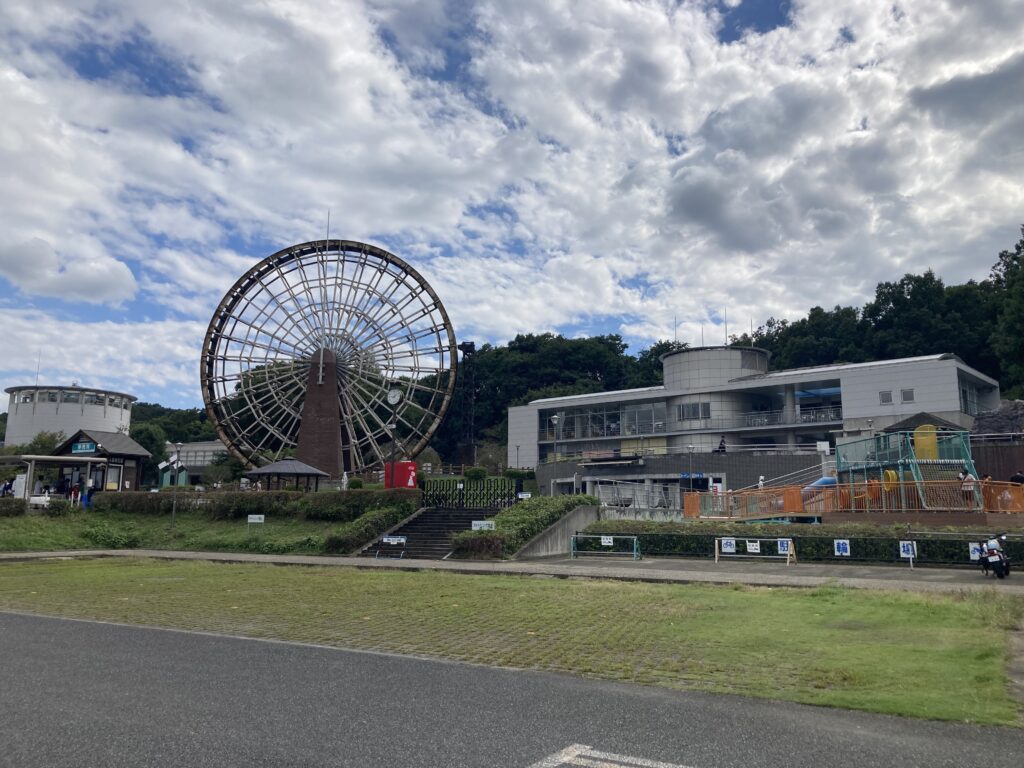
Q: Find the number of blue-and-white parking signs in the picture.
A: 5